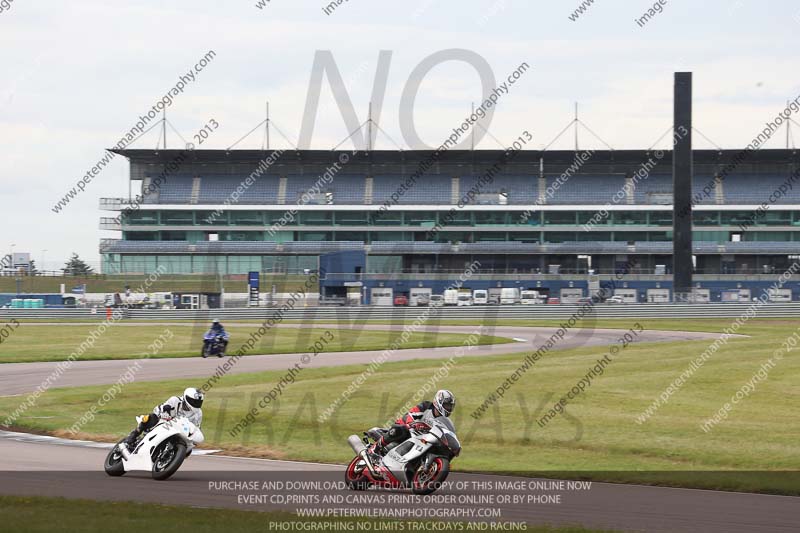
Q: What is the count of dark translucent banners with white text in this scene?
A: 1